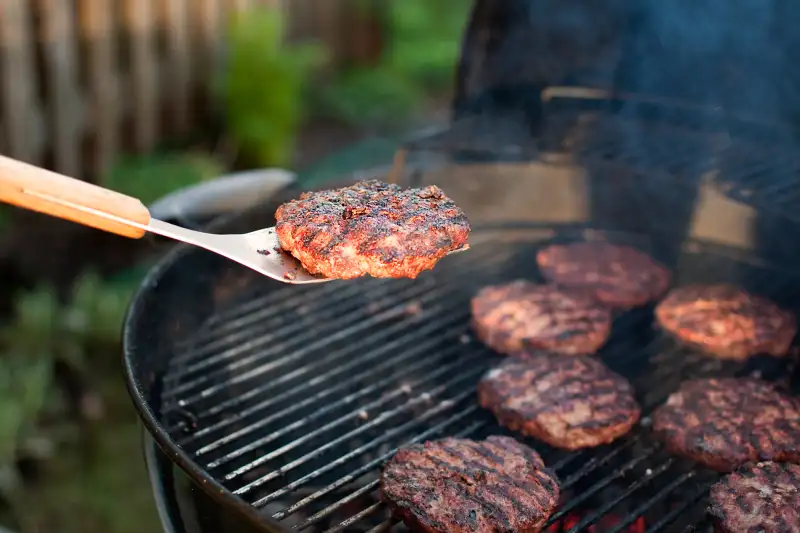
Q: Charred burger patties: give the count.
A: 8